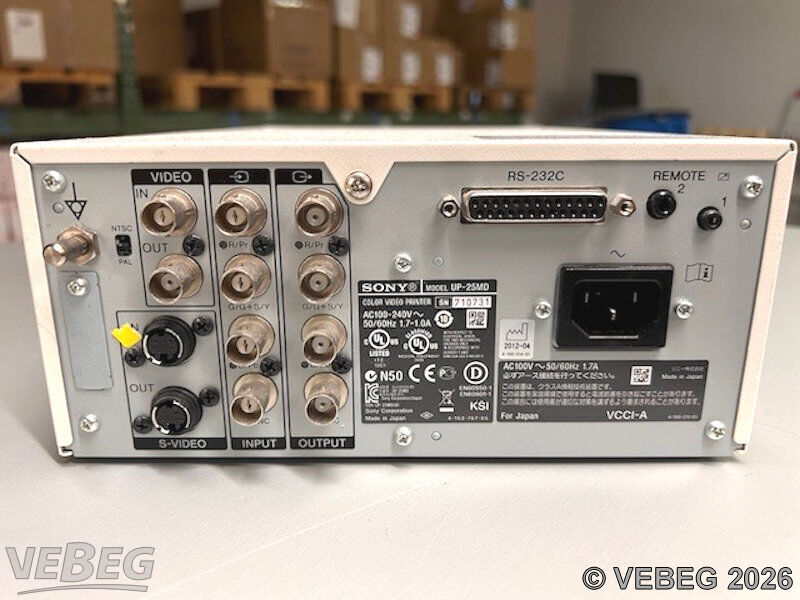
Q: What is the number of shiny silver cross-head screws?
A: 10